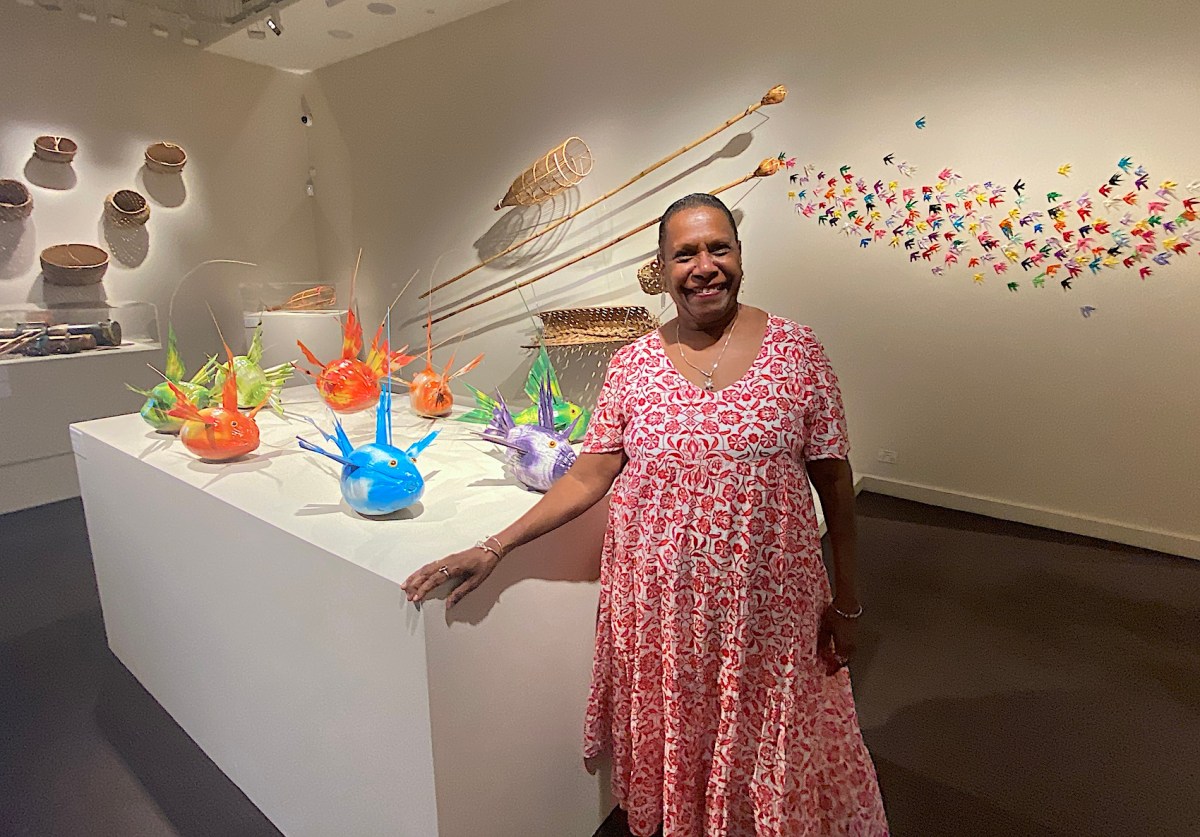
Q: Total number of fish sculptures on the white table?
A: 8